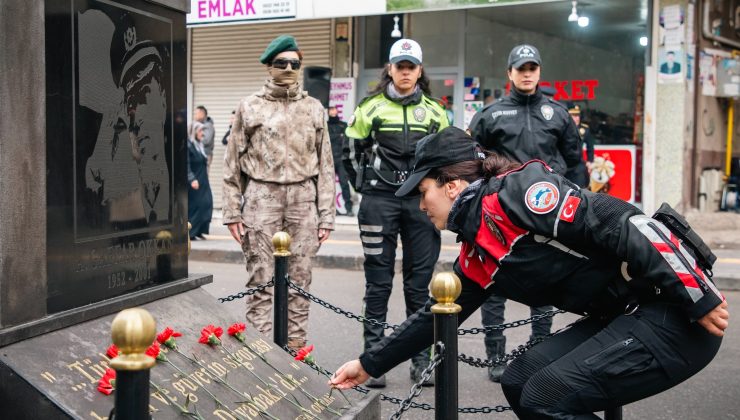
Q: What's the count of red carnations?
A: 7